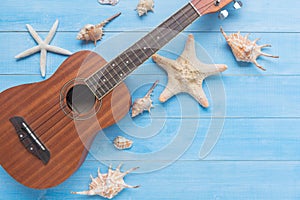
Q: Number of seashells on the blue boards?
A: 7